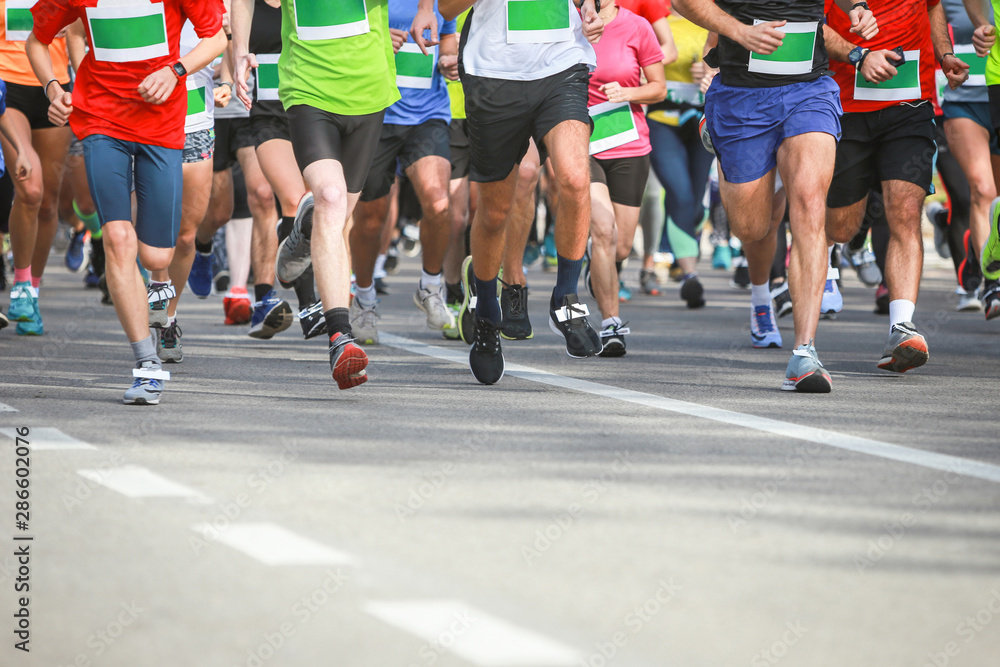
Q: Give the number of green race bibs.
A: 11